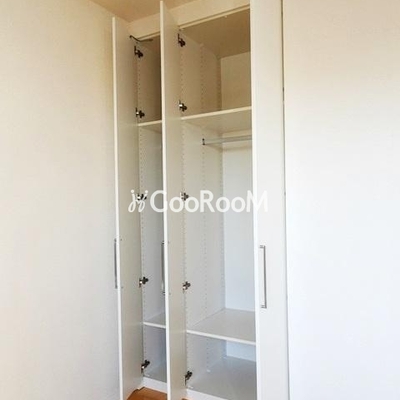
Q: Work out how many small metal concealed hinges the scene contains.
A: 10